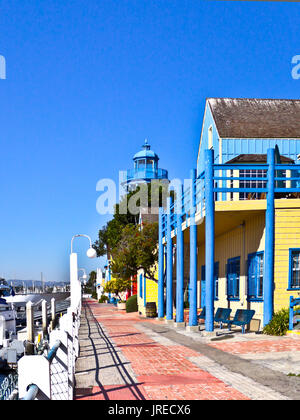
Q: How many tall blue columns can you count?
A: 6